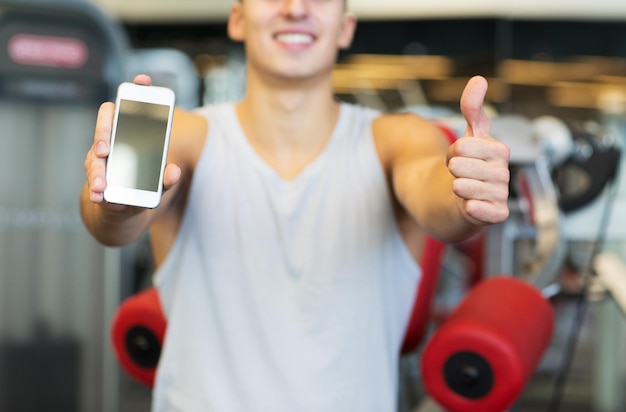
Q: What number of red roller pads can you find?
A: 2